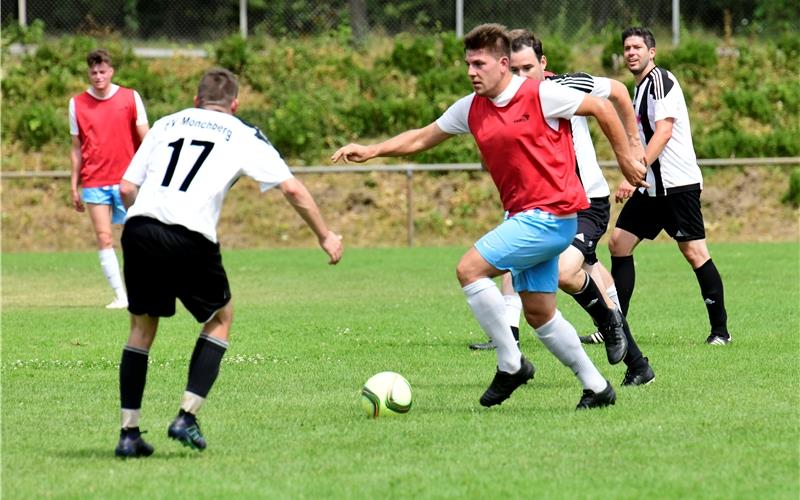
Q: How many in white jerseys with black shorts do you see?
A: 3